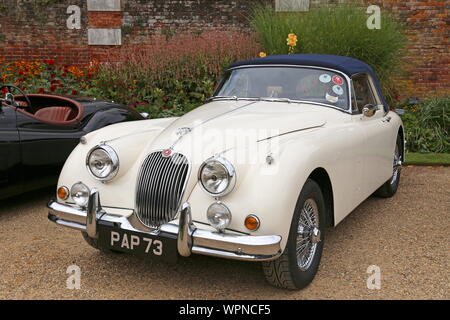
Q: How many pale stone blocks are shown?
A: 3